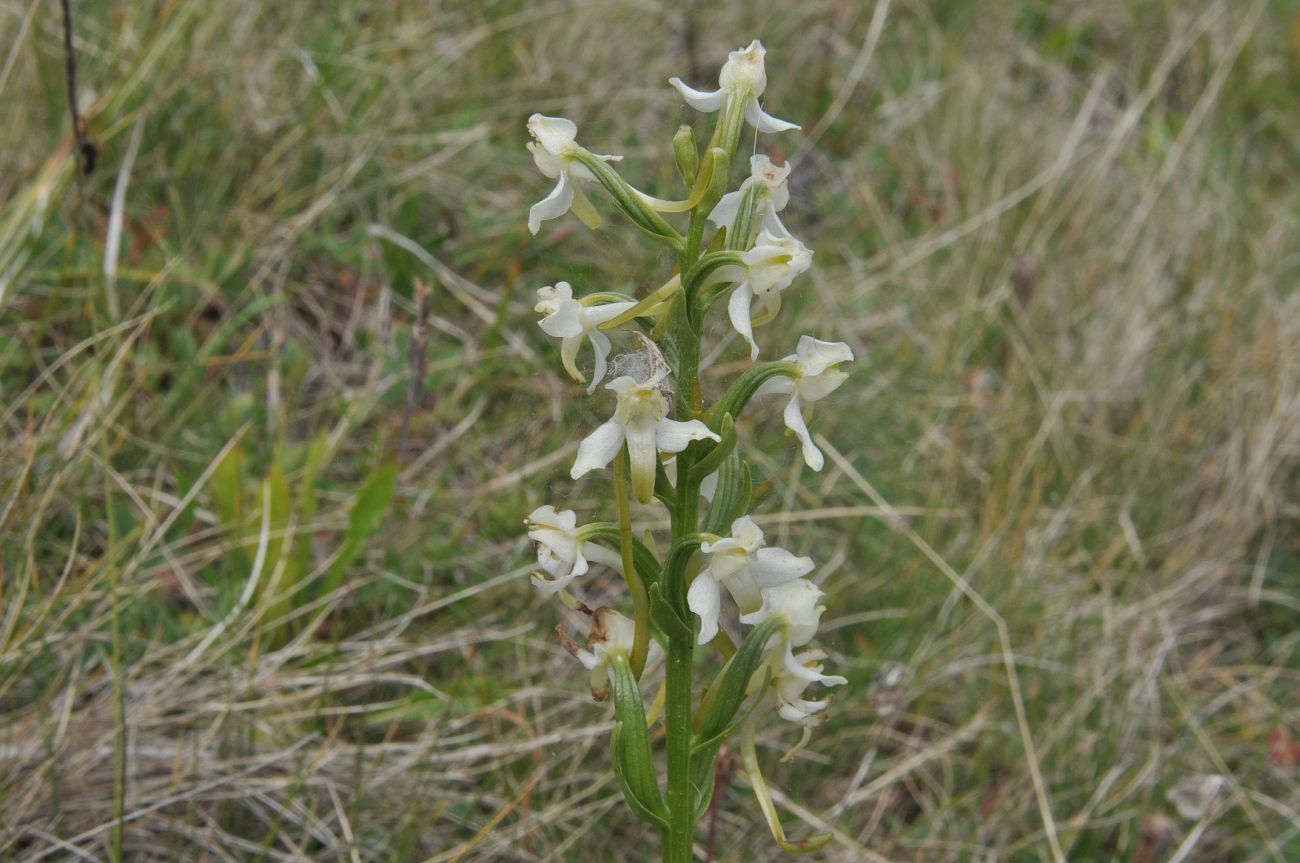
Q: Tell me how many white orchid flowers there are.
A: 12